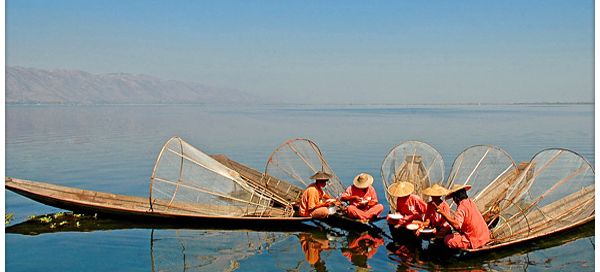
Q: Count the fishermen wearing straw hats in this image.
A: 5